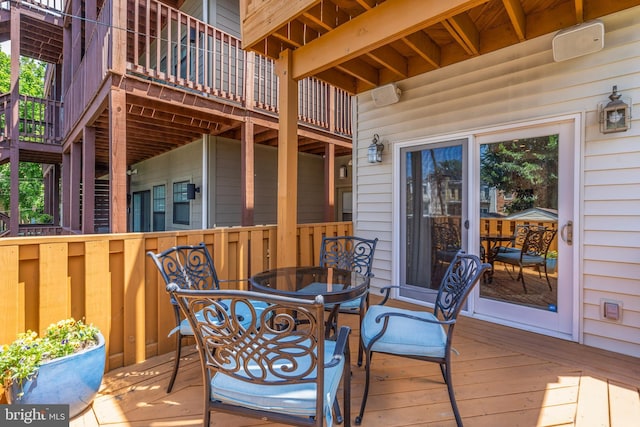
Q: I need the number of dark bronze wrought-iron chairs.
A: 4